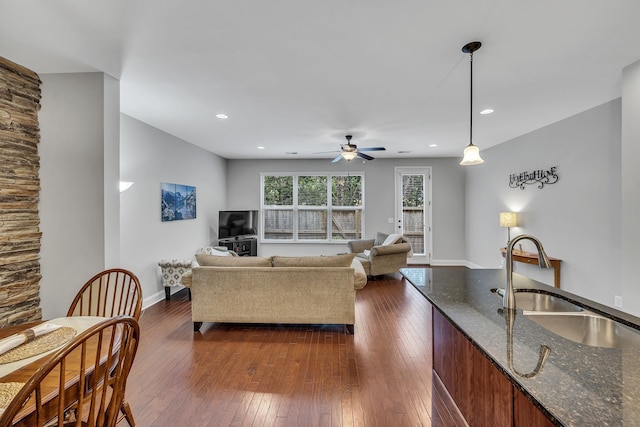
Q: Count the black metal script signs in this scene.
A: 1